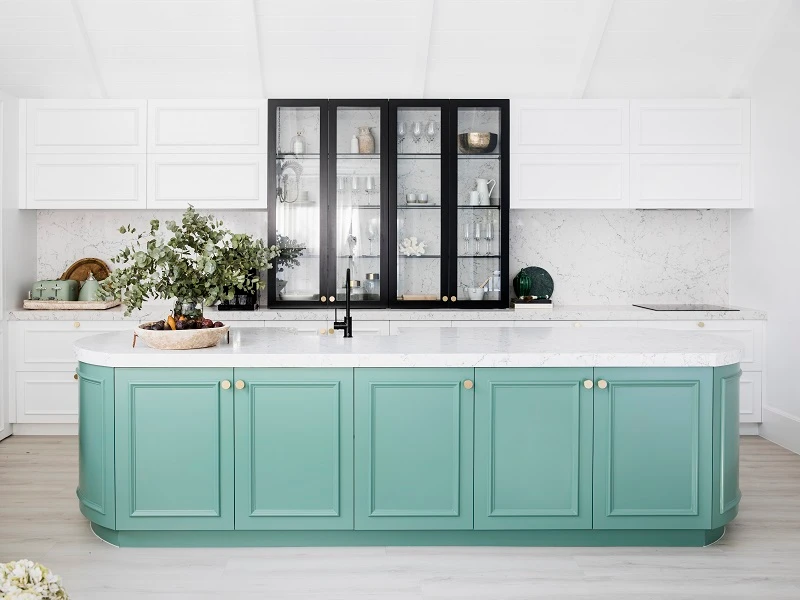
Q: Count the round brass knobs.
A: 15